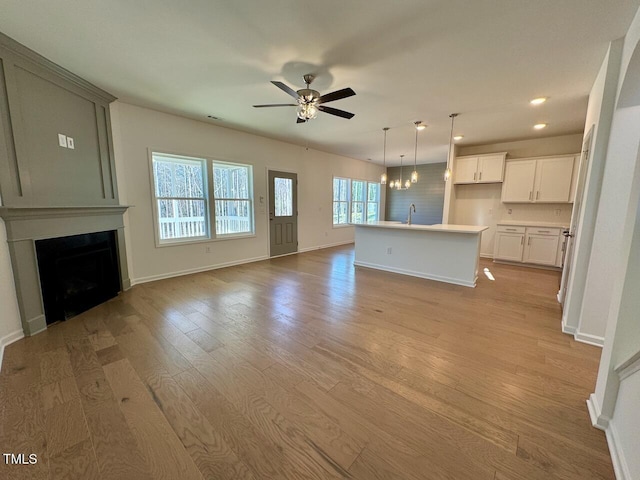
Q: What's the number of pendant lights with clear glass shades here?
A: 3